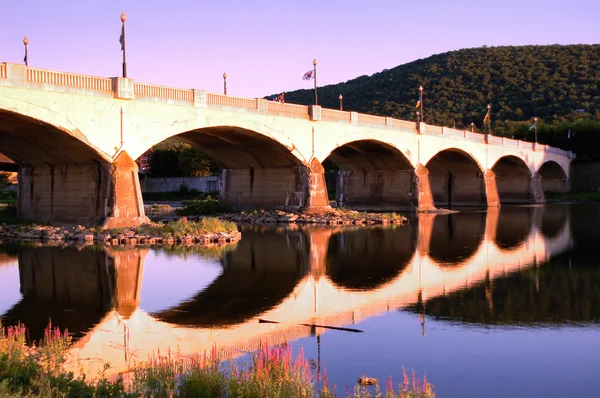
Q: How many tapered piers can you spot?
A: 5